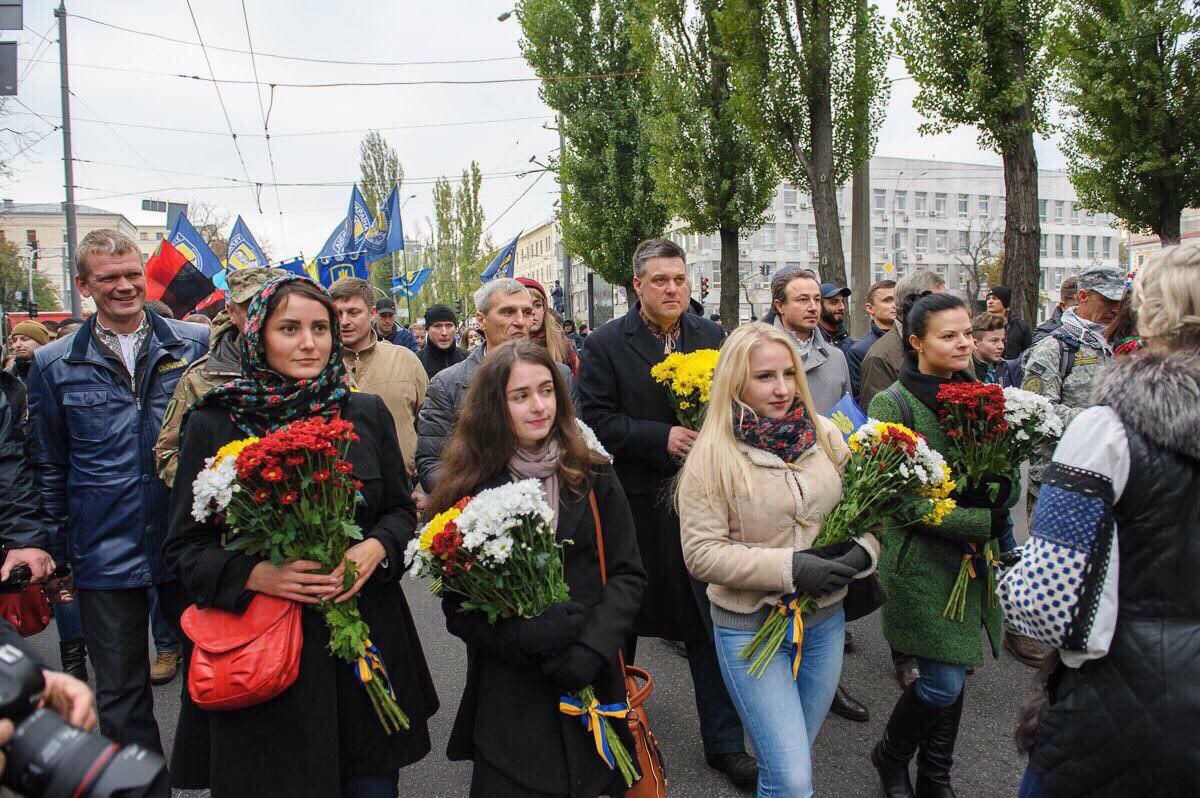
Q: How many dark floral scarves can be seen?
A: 2